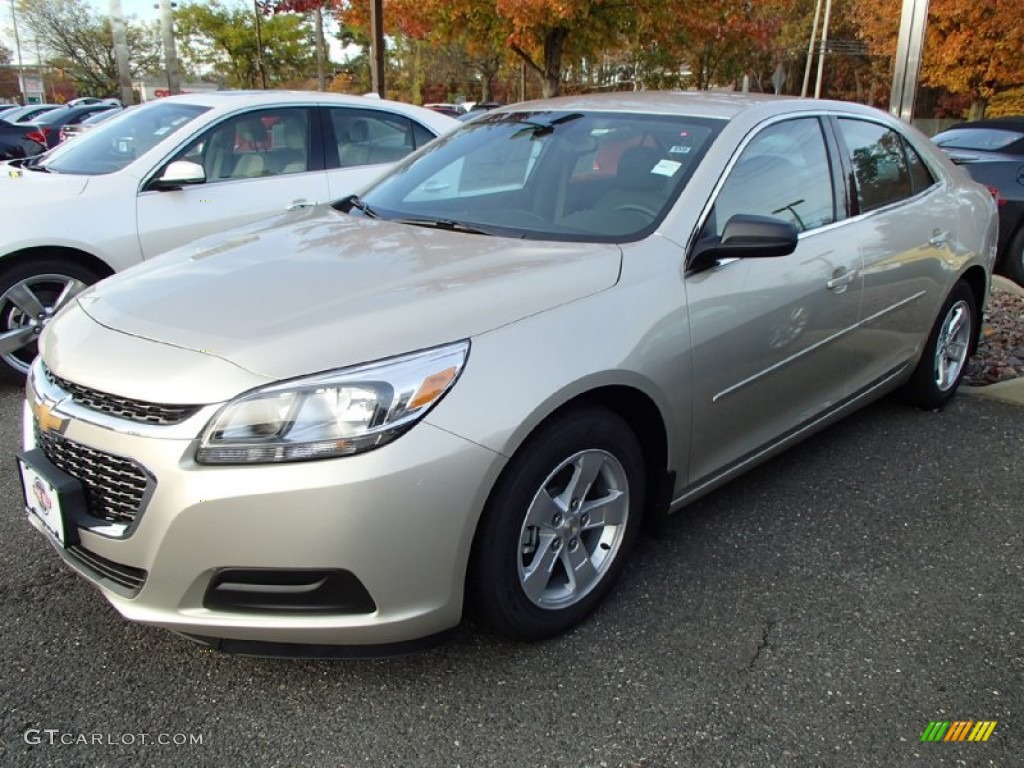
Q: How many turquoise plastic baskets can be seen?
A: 0